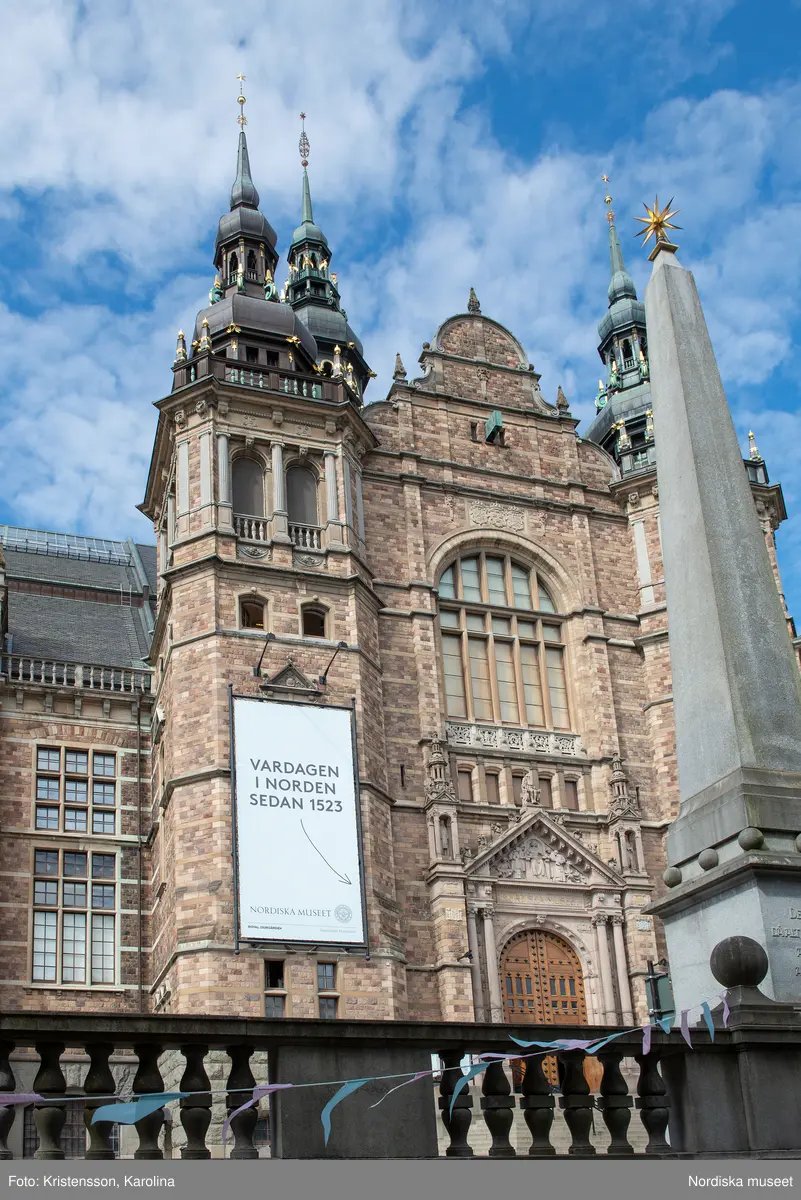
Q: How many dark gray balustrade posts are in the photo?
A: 12